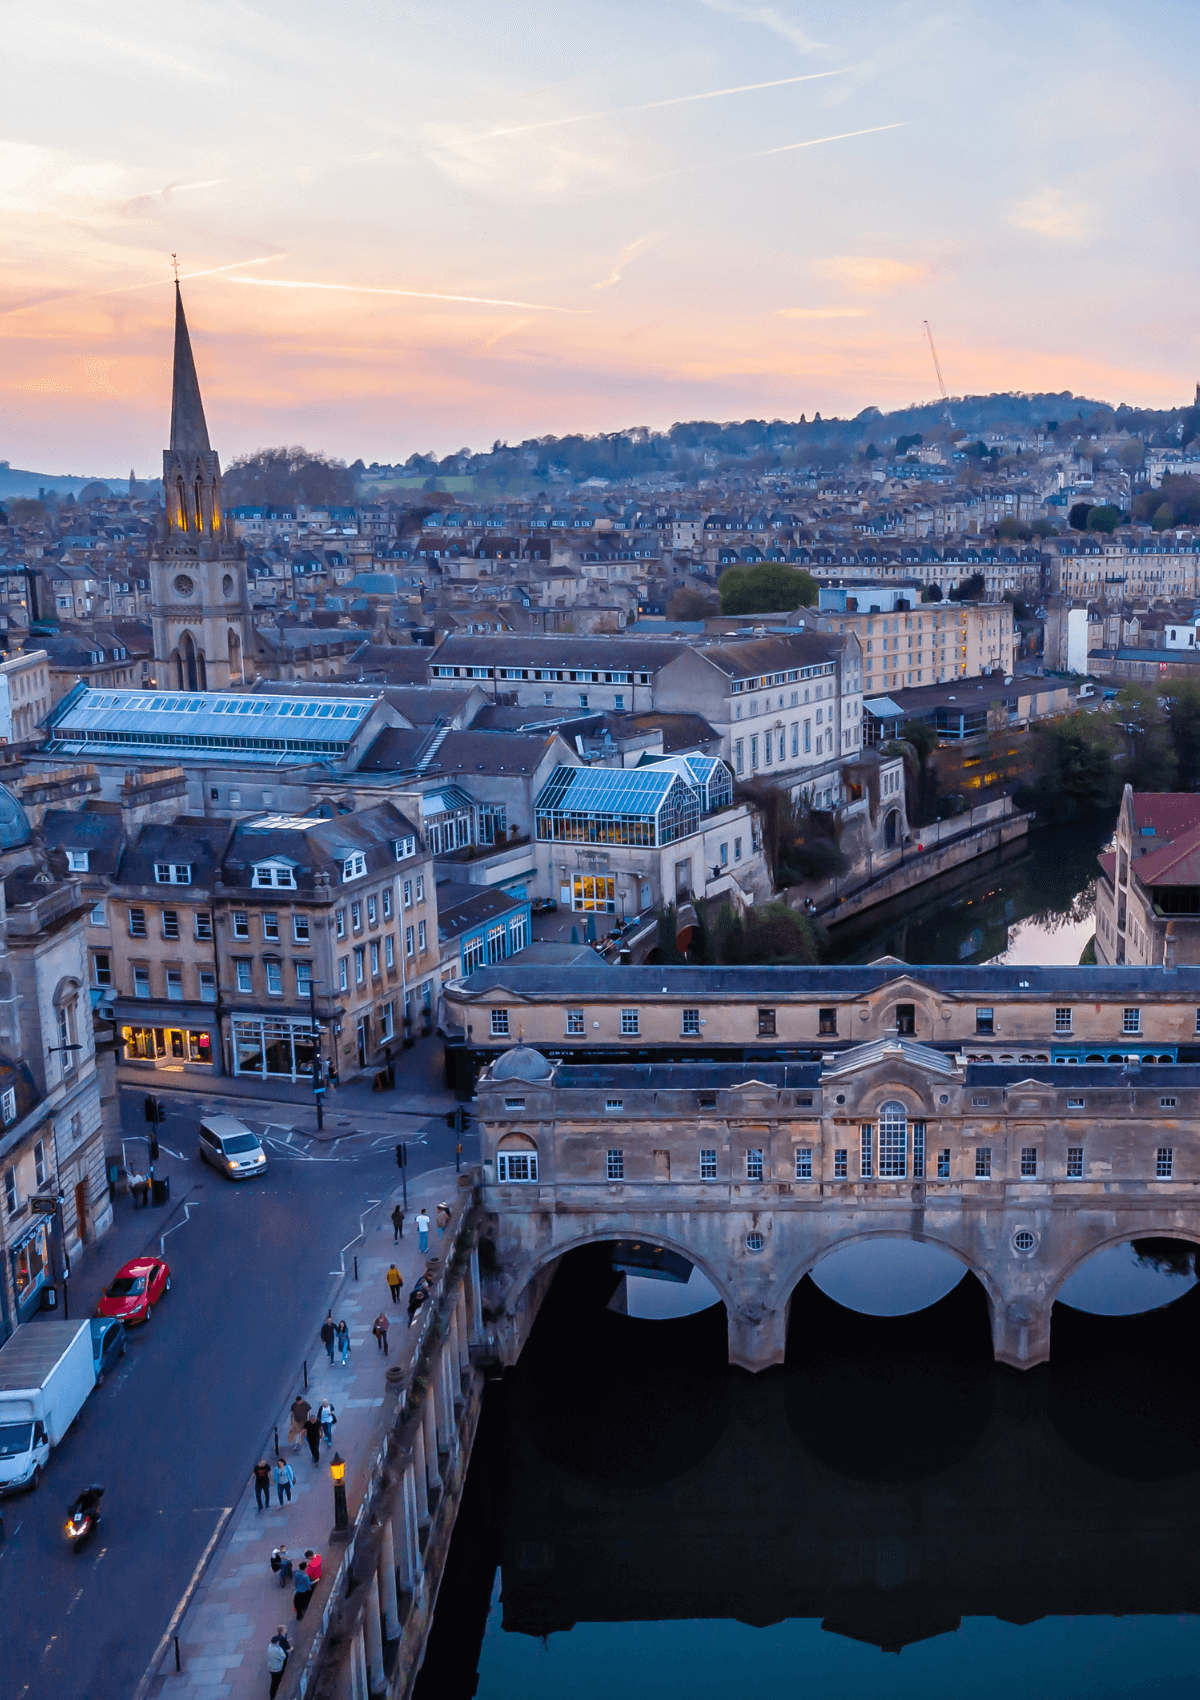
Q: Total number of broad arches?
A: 3